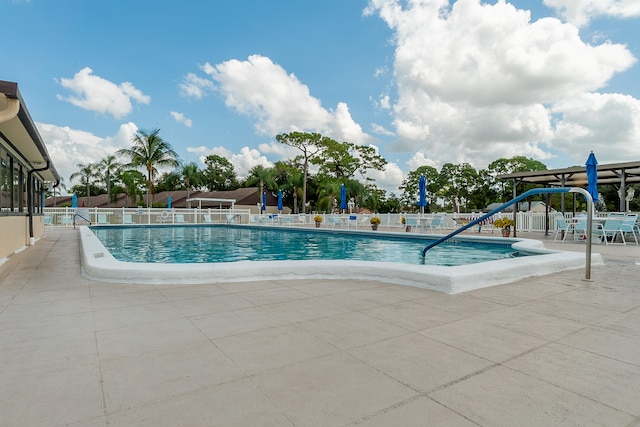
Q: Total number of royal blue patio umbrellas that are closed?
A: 5